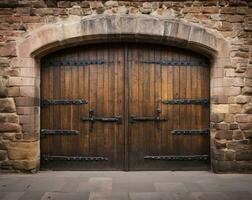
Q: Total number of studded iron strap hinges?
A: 8